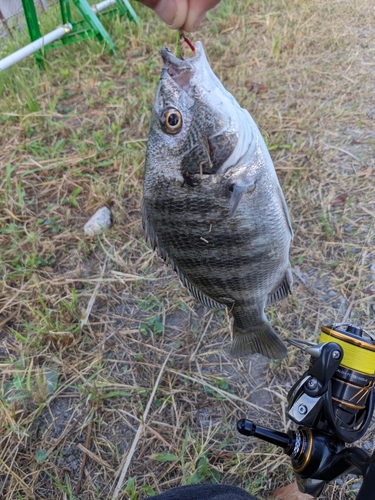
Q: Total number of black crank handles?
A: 1